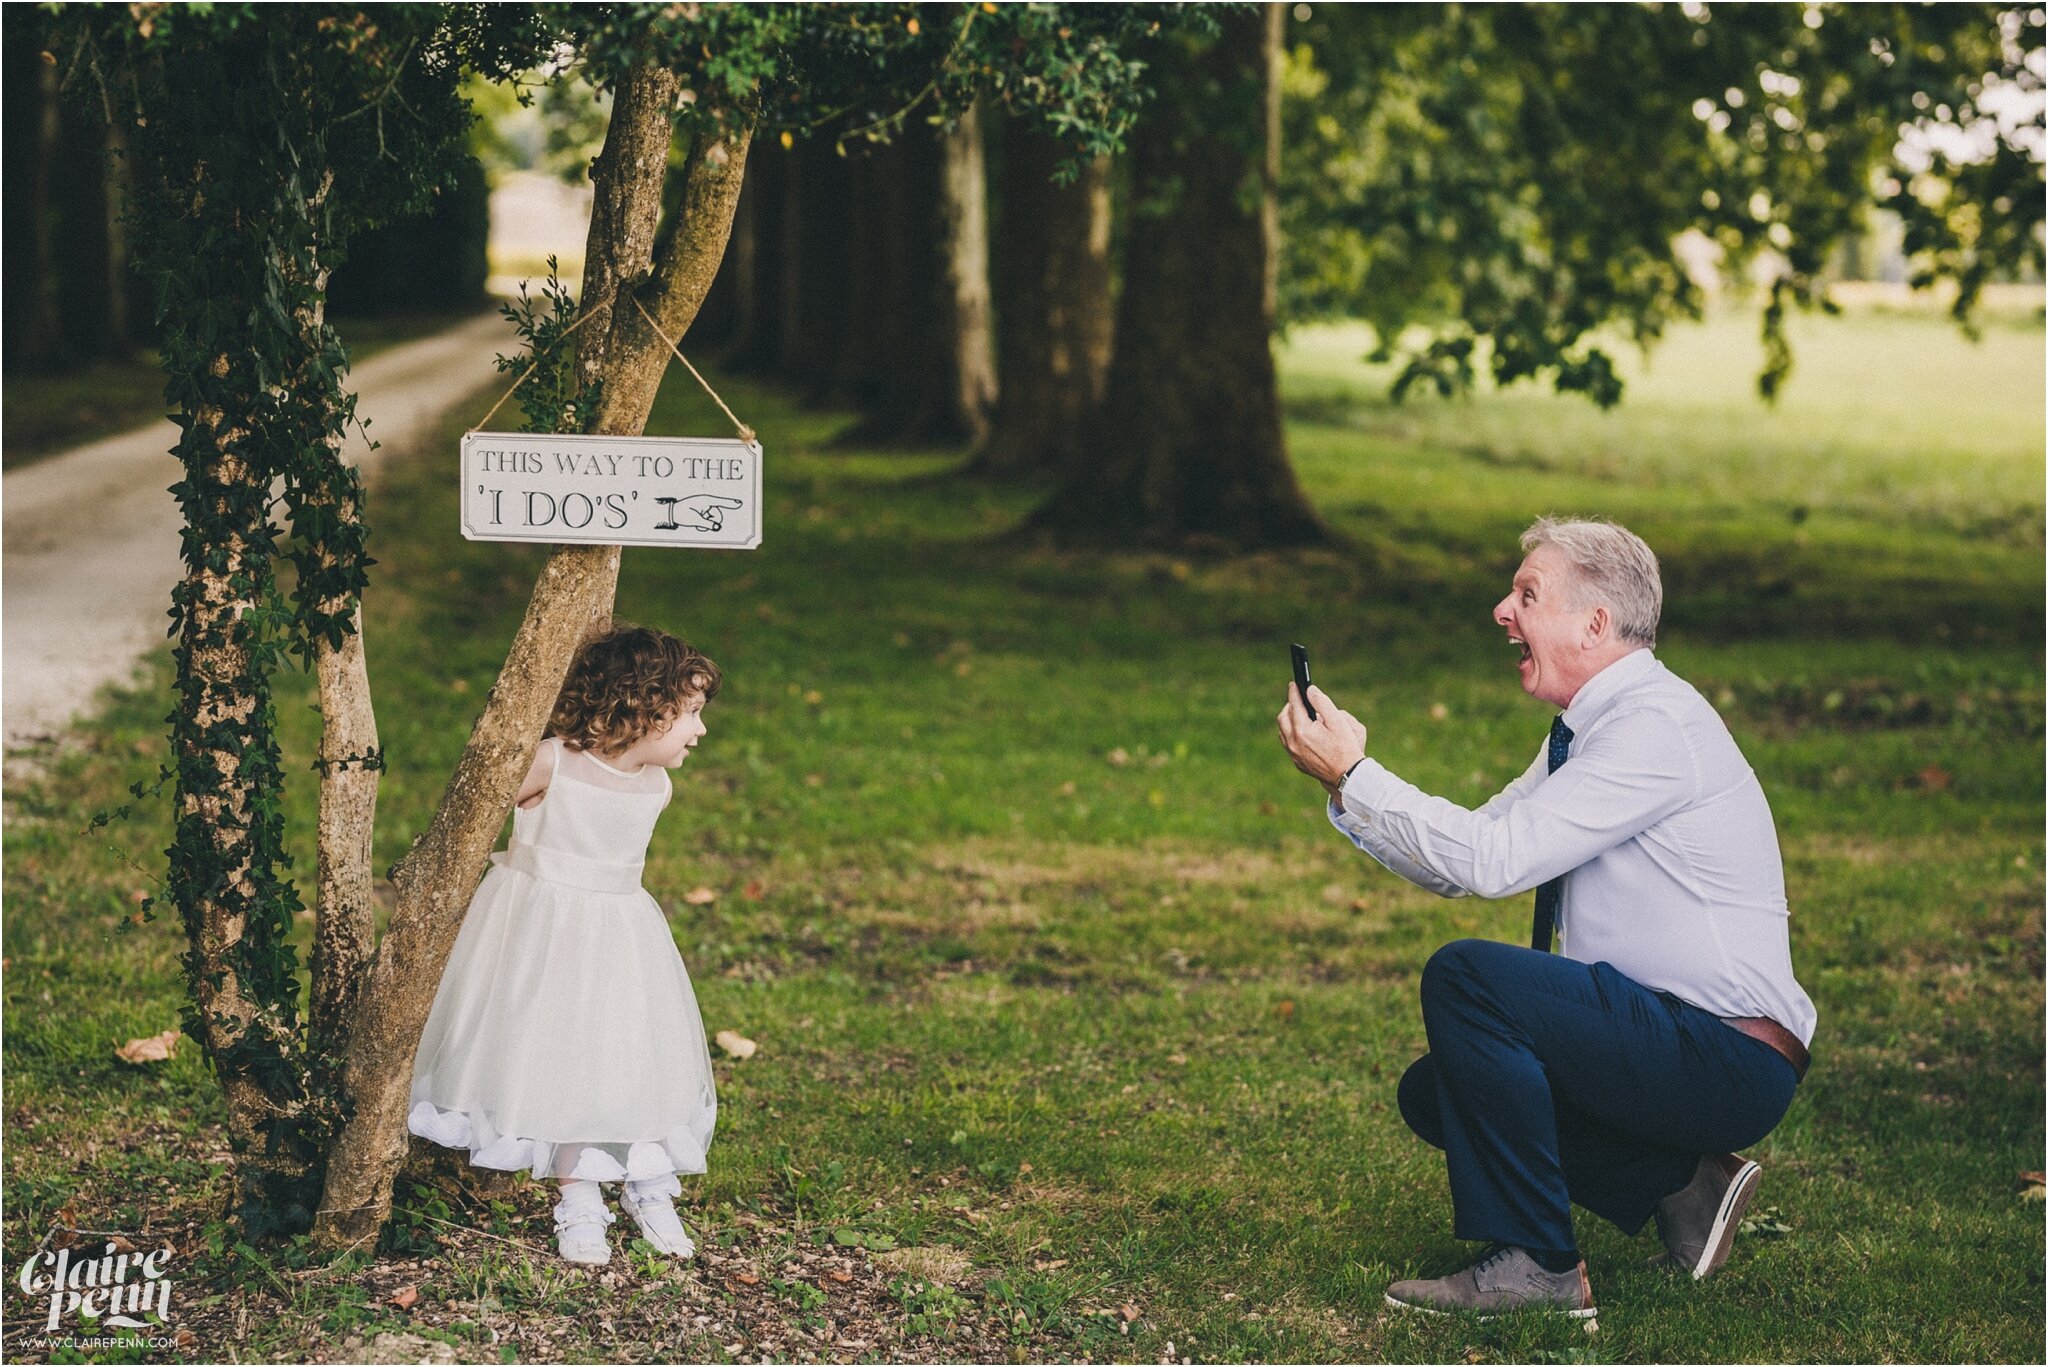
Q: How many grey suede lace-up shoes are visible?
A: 2